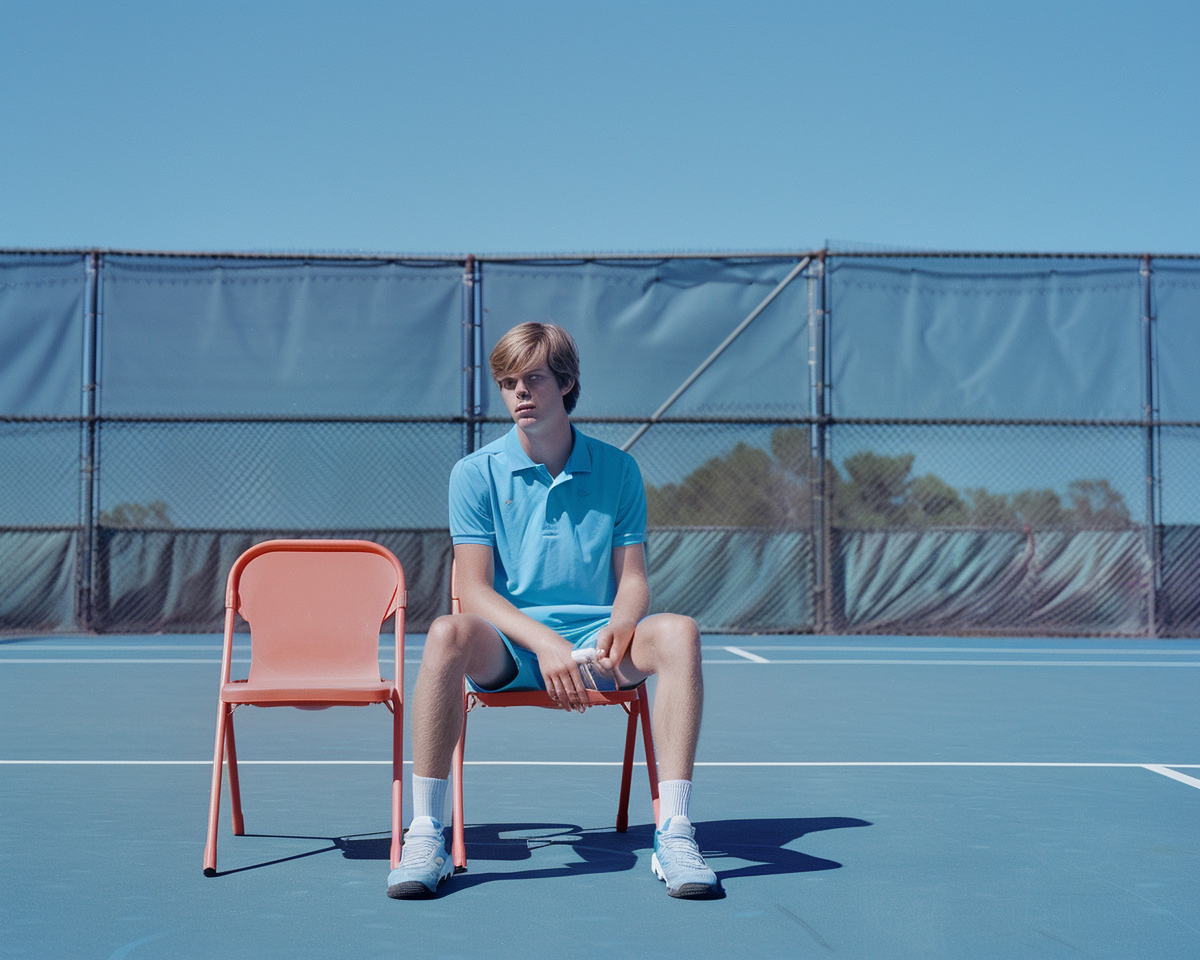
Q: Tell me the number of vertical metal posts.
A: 4